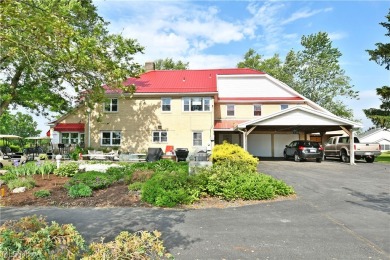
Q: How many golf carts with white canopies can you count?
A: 2